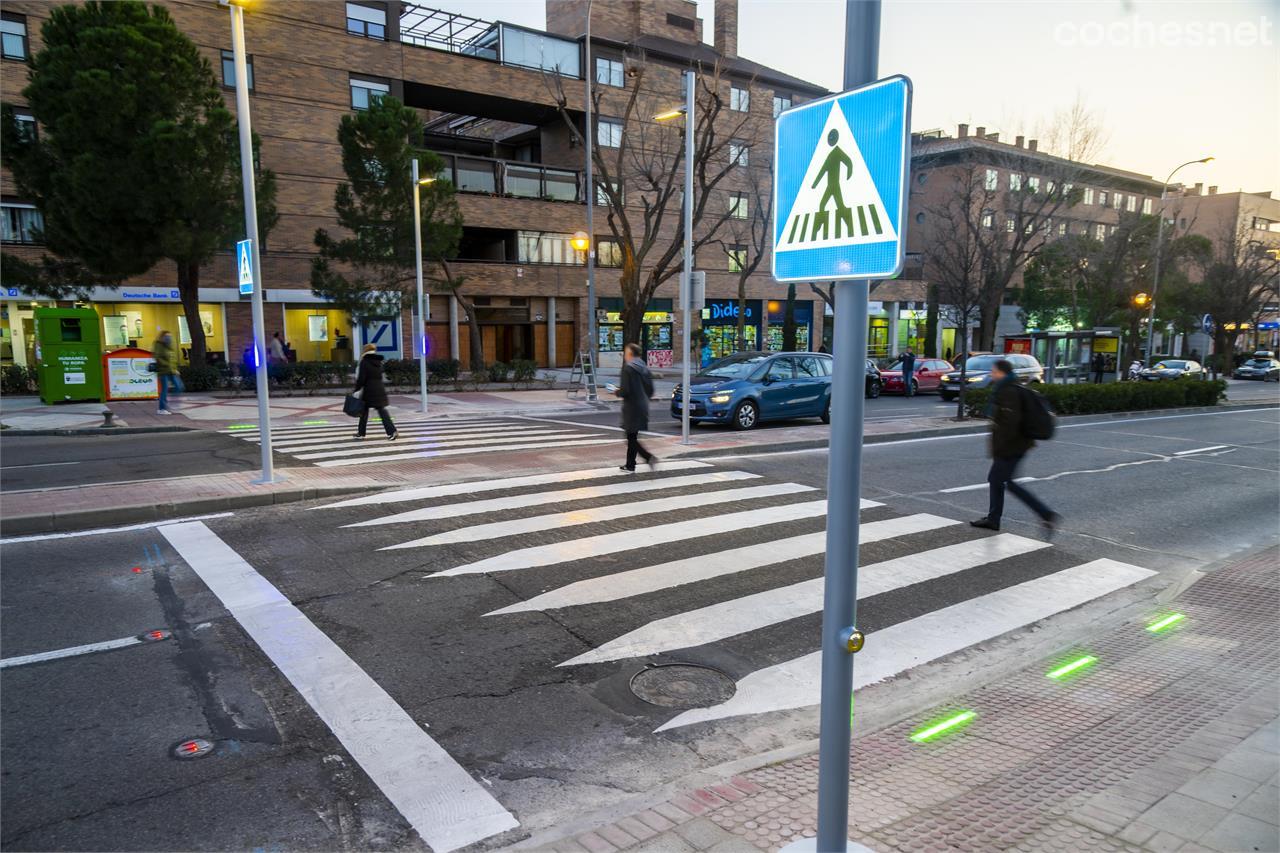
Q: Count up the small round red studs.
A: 3